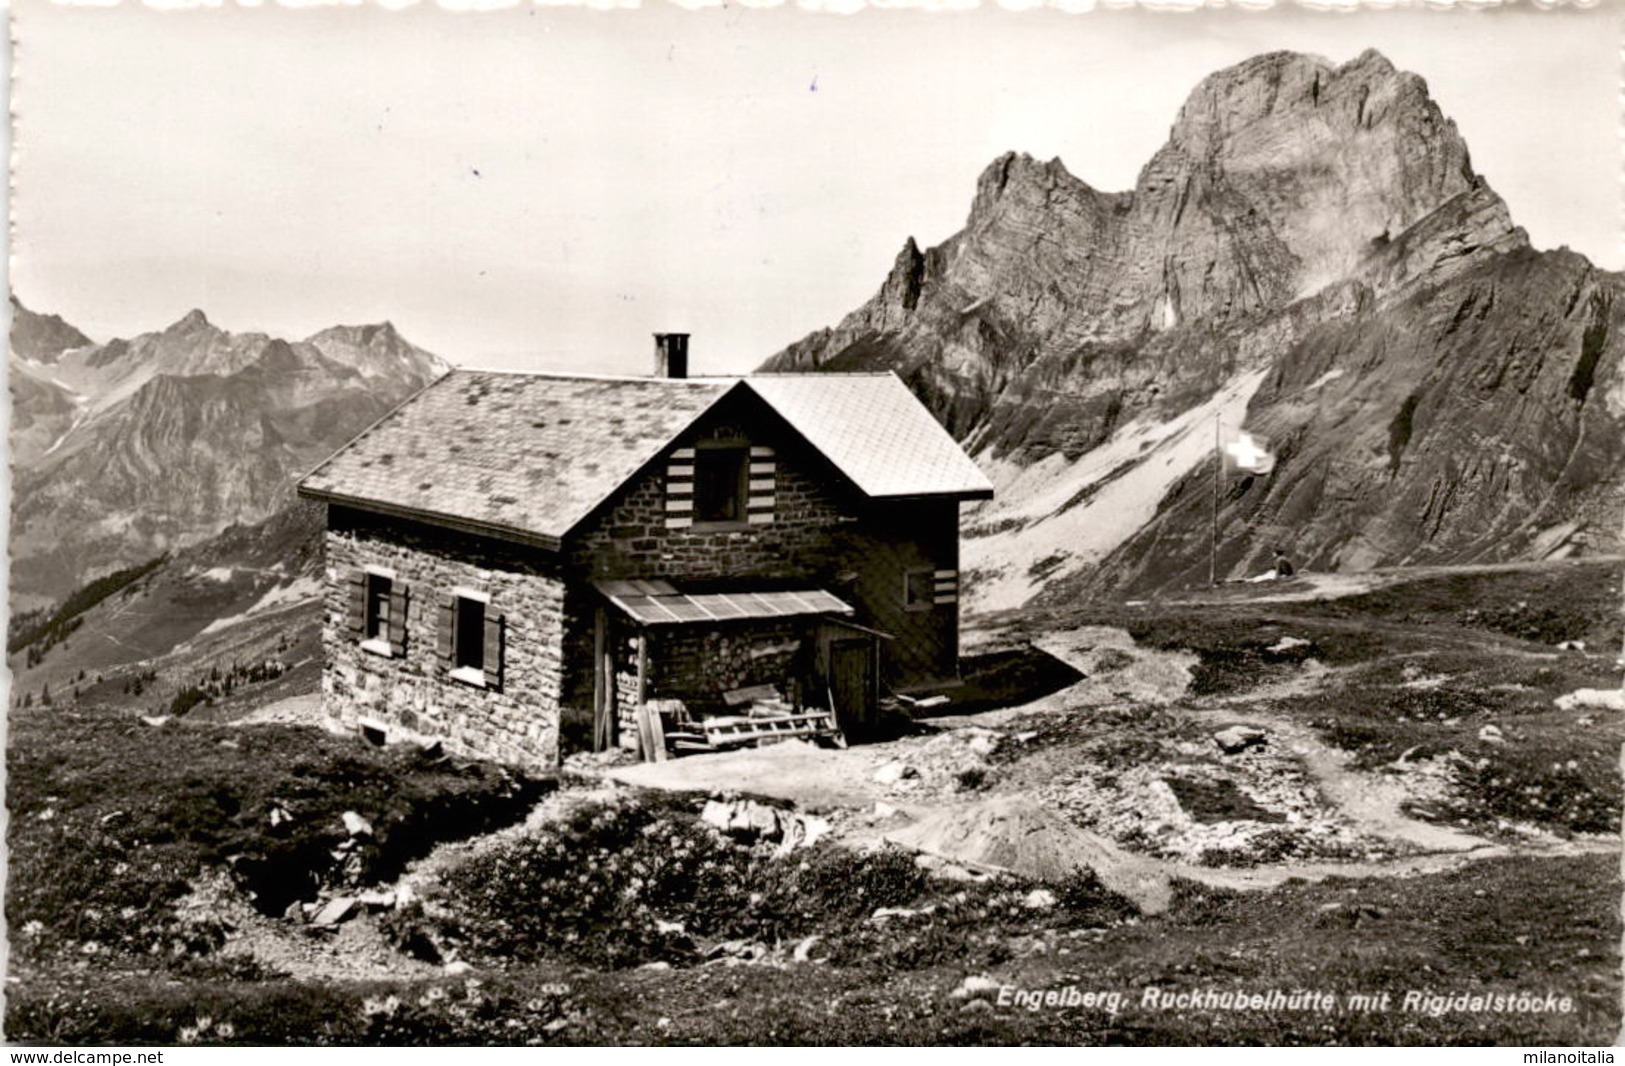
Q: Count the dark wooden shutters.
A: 4